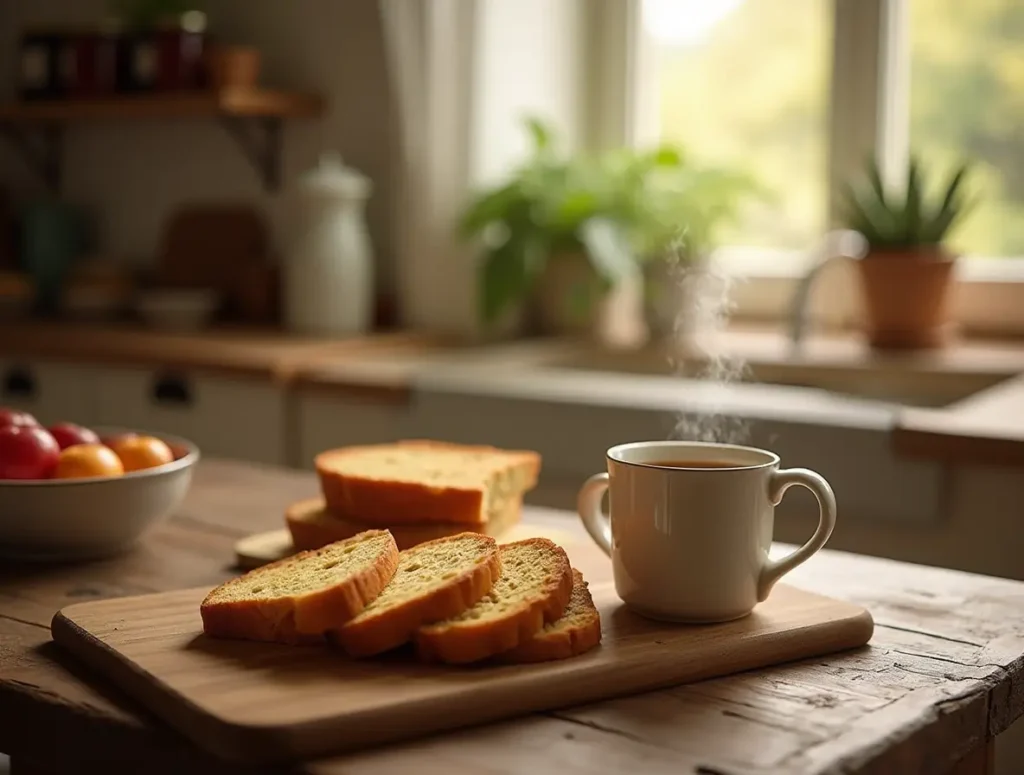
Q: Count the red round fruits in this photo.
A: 3